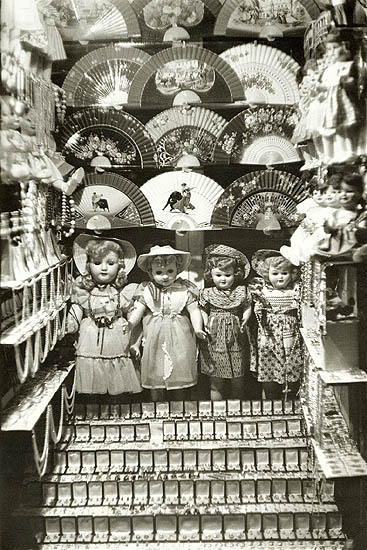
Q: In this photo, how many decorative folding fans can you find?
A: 12